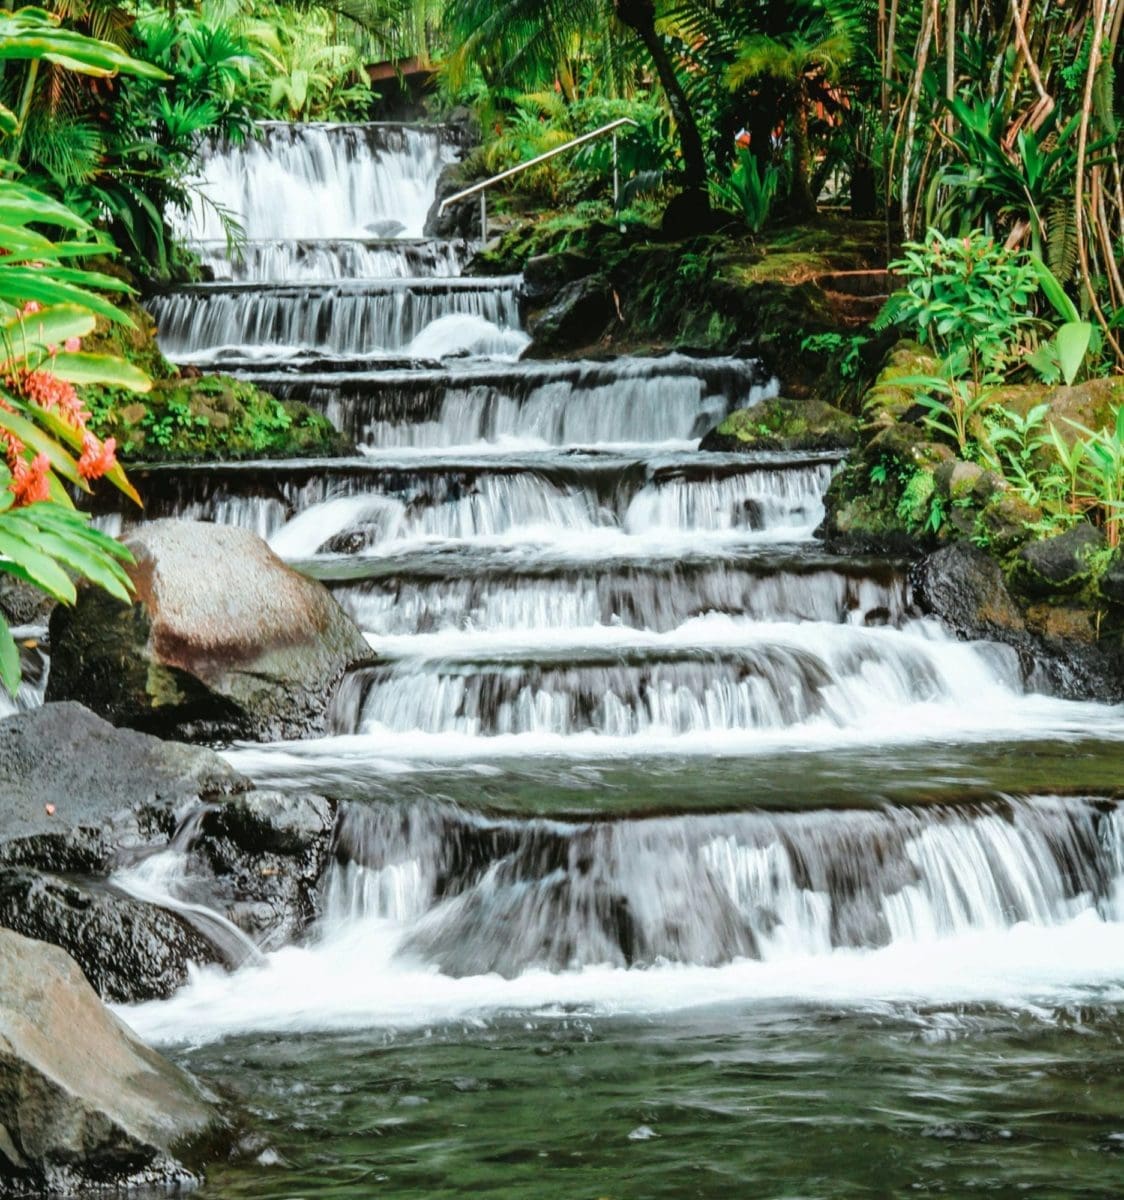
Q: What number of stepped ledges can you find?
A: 8